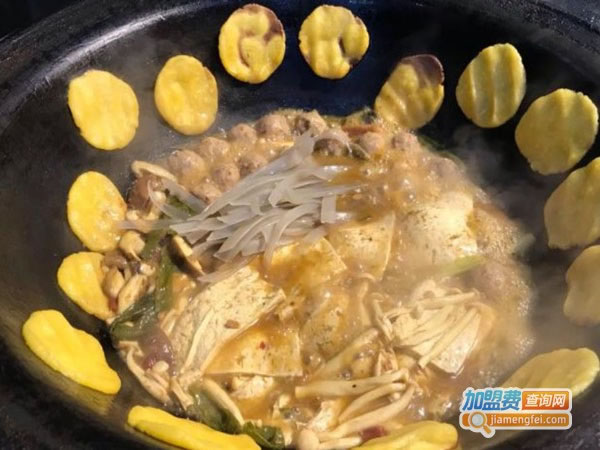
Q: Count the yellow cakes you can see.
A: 15